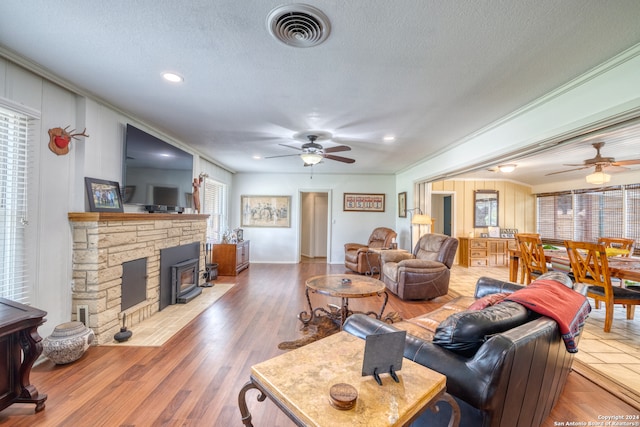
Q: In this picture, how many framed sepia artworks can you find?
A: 1